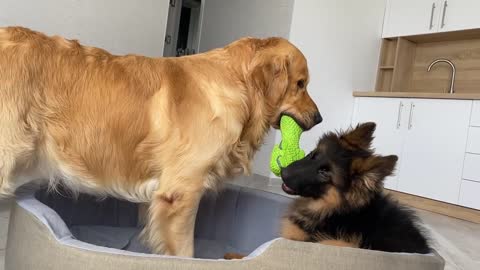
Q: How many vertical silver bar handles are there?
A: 4